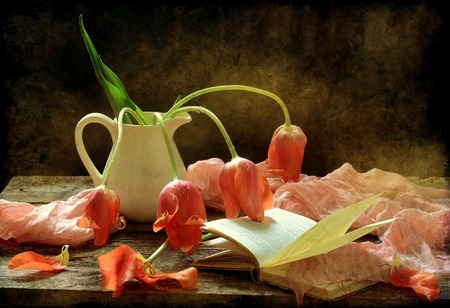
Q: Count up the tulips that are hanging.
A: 4